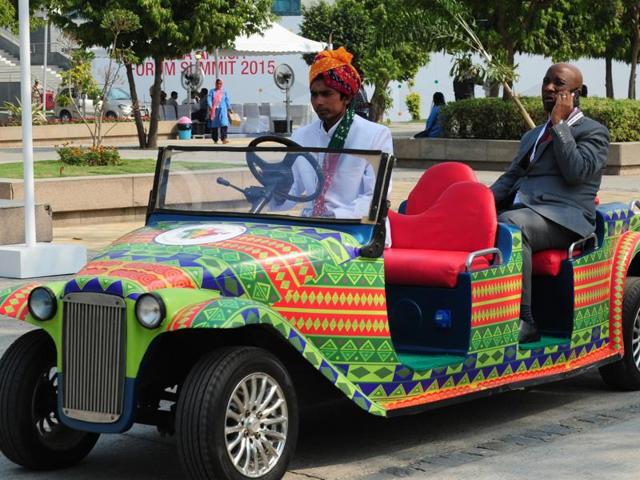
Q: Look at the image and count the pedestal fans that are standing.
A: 2